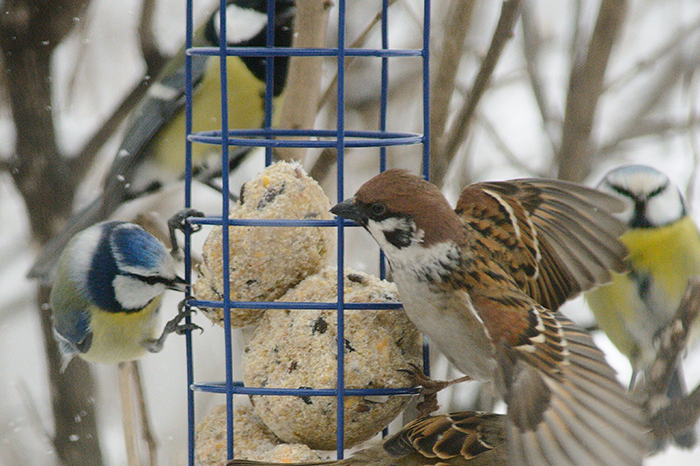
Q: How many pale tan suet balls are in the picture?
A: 3